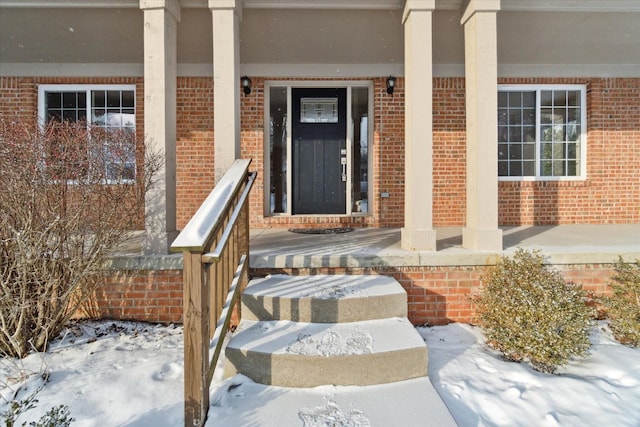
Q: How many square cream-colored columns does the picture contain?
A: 4